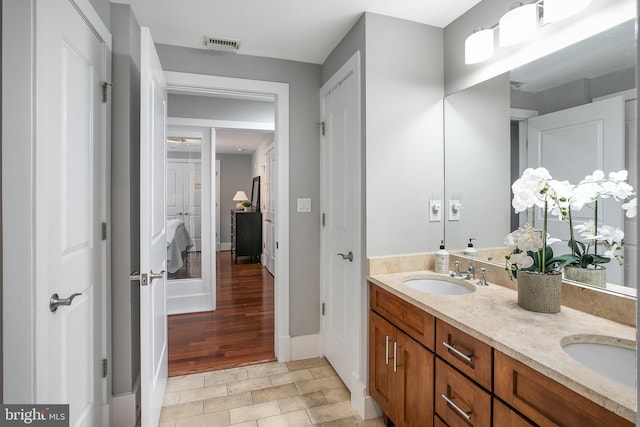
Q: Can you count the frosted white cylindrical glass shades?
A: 3